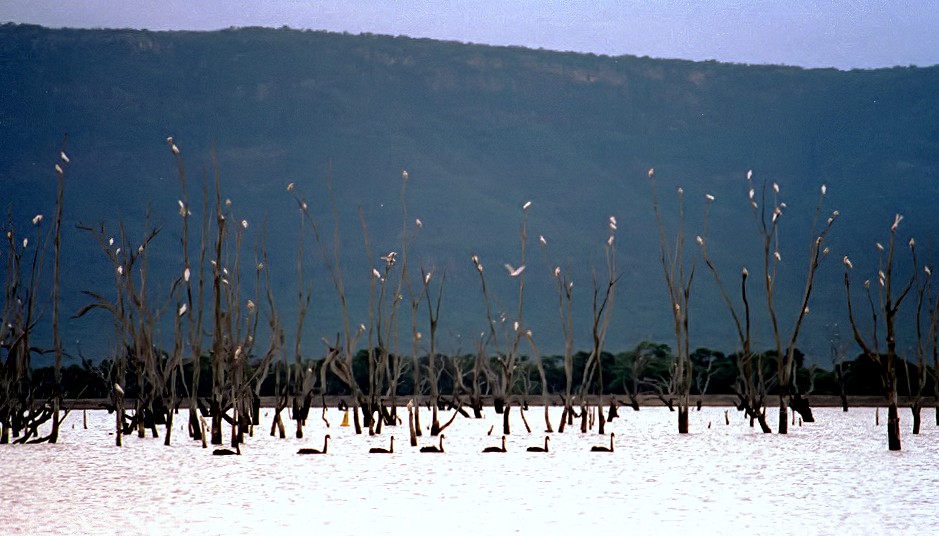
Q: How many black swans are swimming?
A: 7